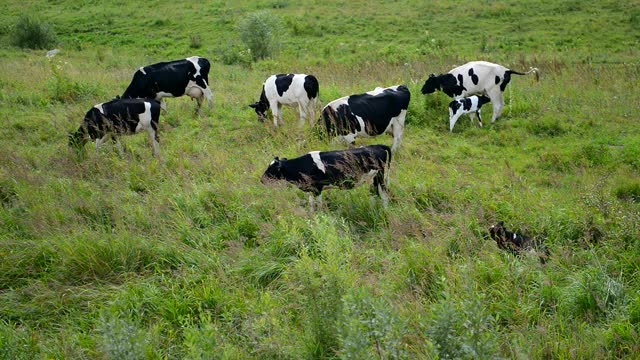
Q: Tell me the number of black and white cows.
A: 8